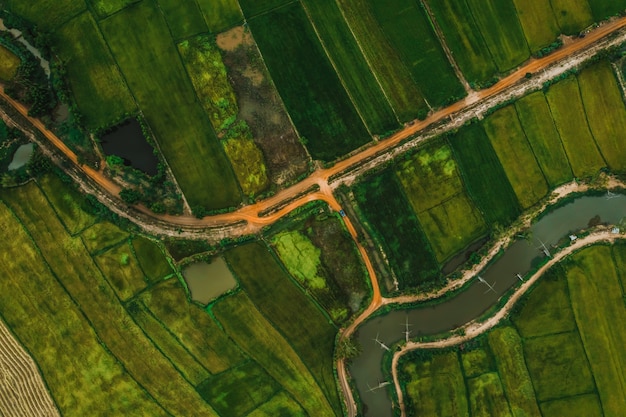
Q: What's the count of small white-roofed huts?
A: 2